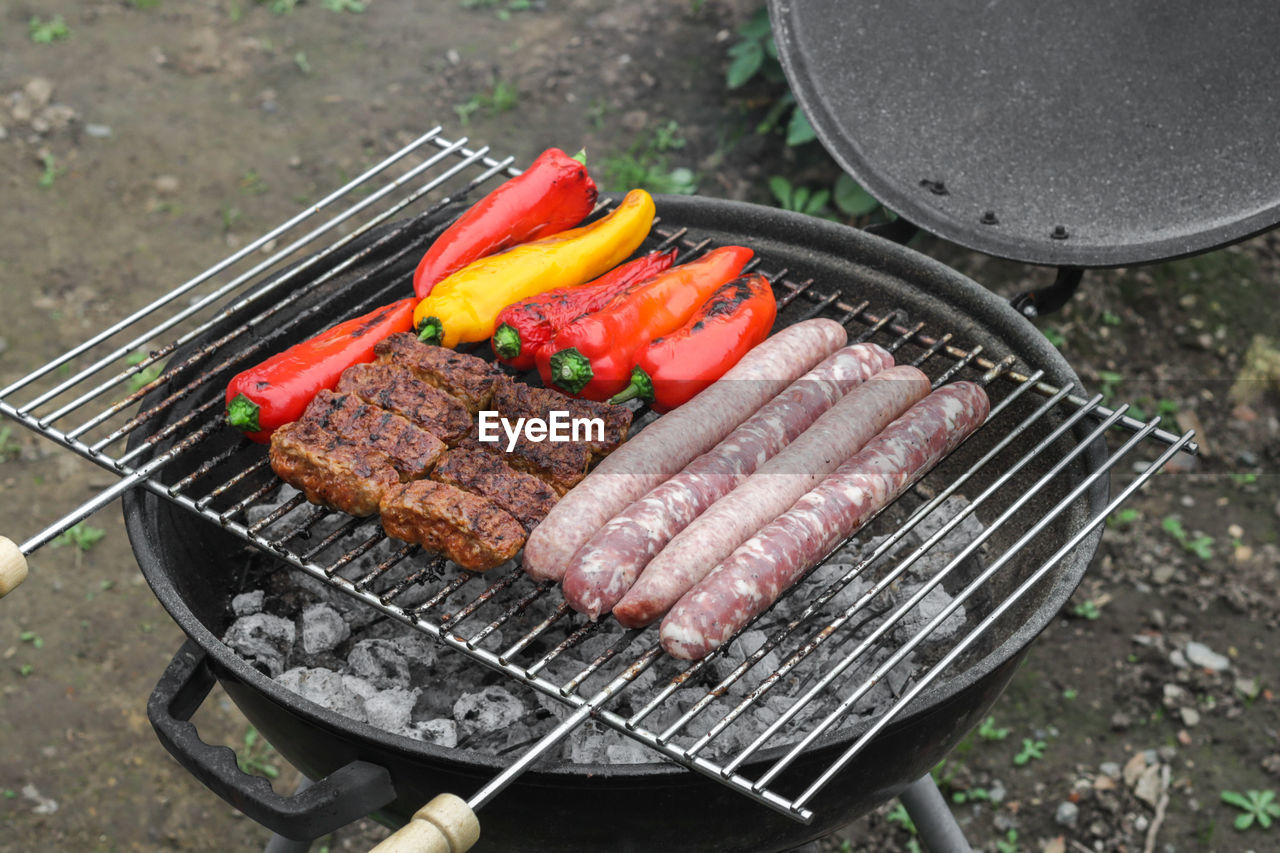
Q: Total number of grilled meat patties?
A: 8